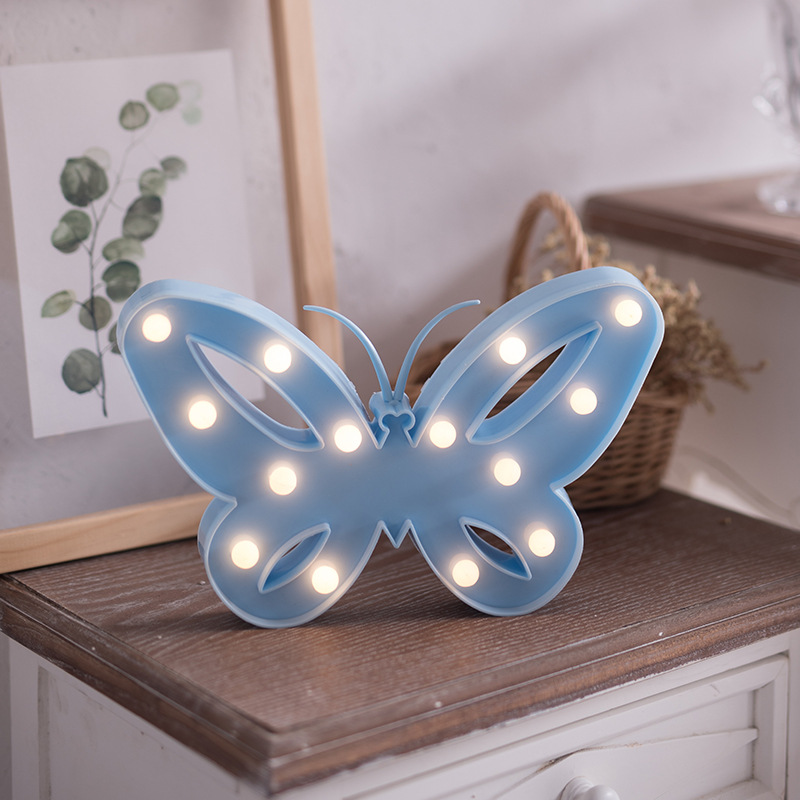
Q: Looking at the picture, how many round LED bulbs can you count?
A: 14